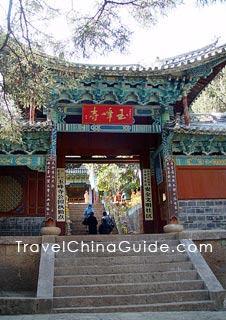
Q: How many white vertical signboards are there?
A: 2